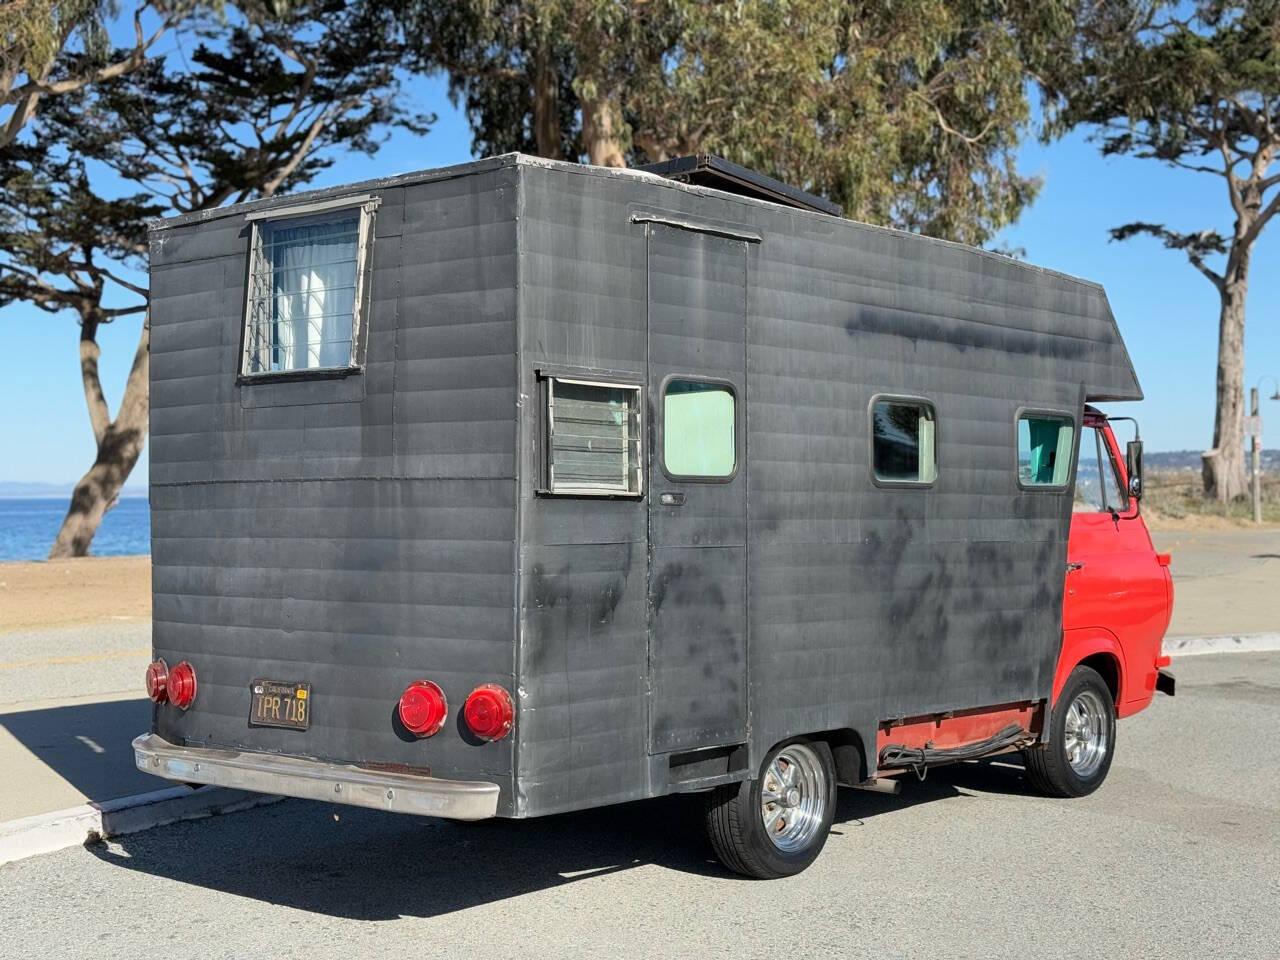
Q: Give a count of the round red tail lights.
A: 4